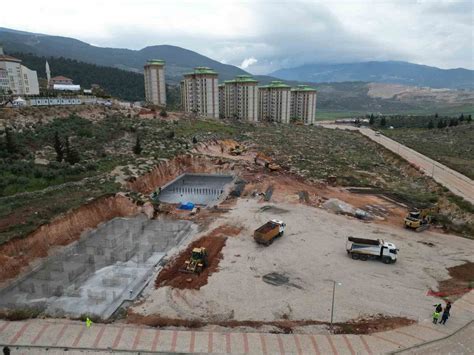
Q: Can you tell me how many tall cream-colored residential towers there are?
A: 5